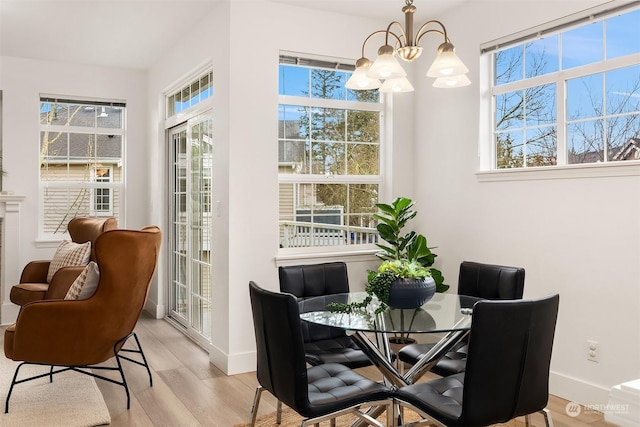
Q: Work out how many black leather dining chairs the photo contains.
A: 4